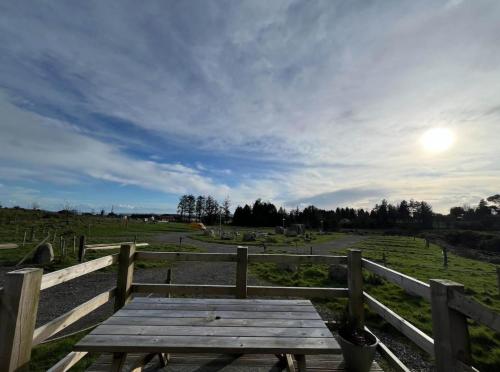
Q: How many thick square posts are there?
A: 5